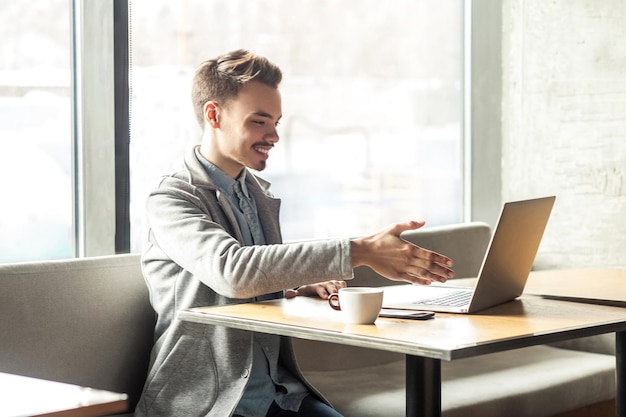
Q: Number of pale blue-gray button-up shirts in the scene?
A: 1